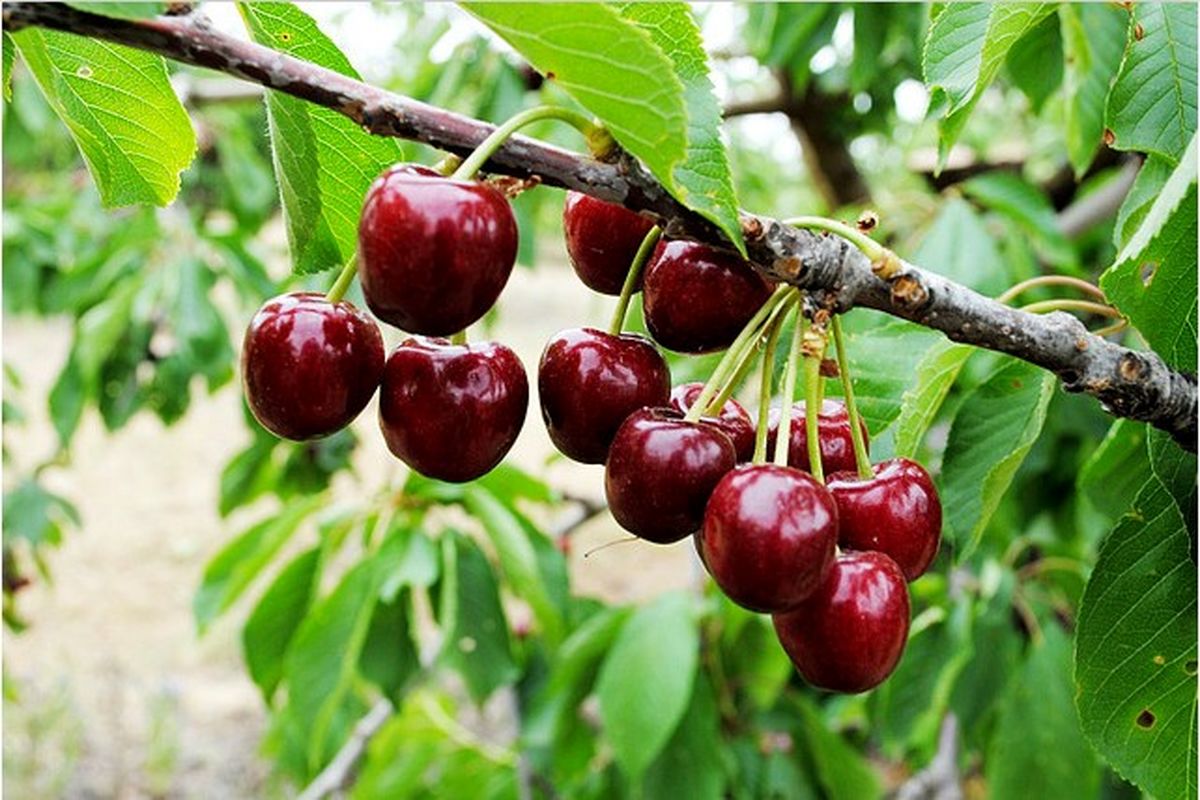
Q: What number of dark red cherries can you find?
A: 12